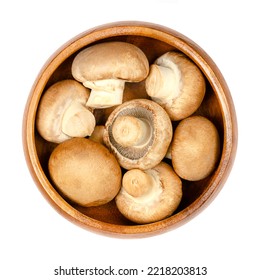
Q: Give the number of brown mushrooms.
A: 7